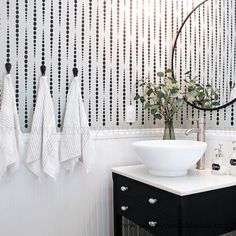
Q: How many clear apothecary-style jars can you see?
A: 2